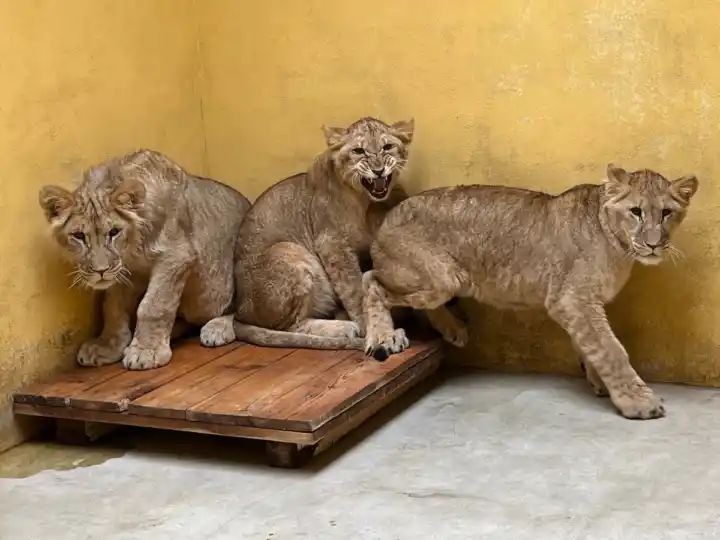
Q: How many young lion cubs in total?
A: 3